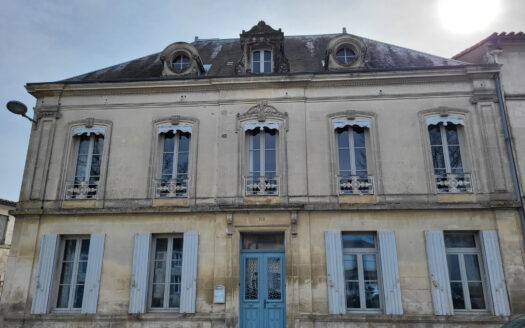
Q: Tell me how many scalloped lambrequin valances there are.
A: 5